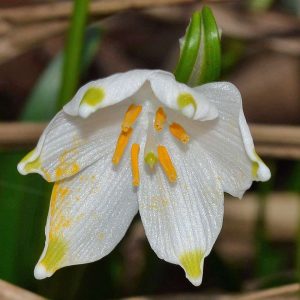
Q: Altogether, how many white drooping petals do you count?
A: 6